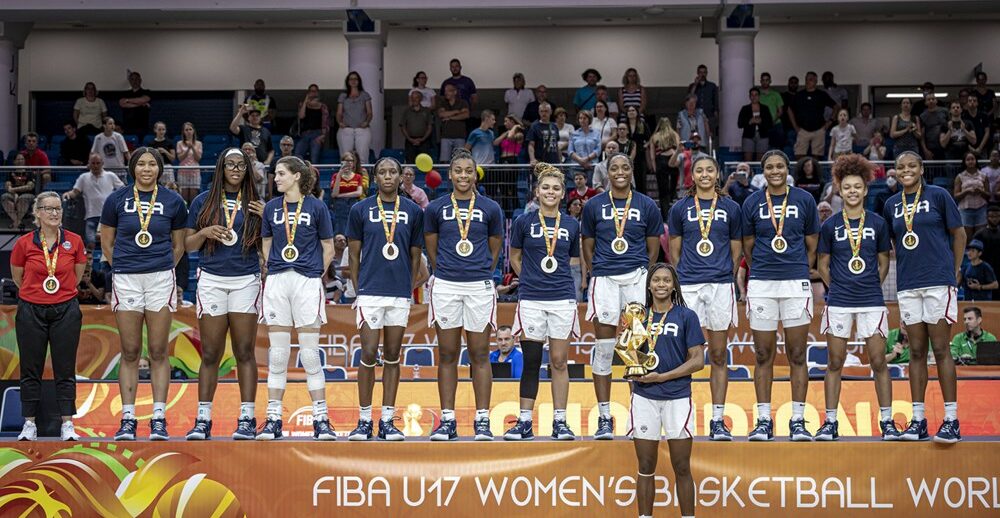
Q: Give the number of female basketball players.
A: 12